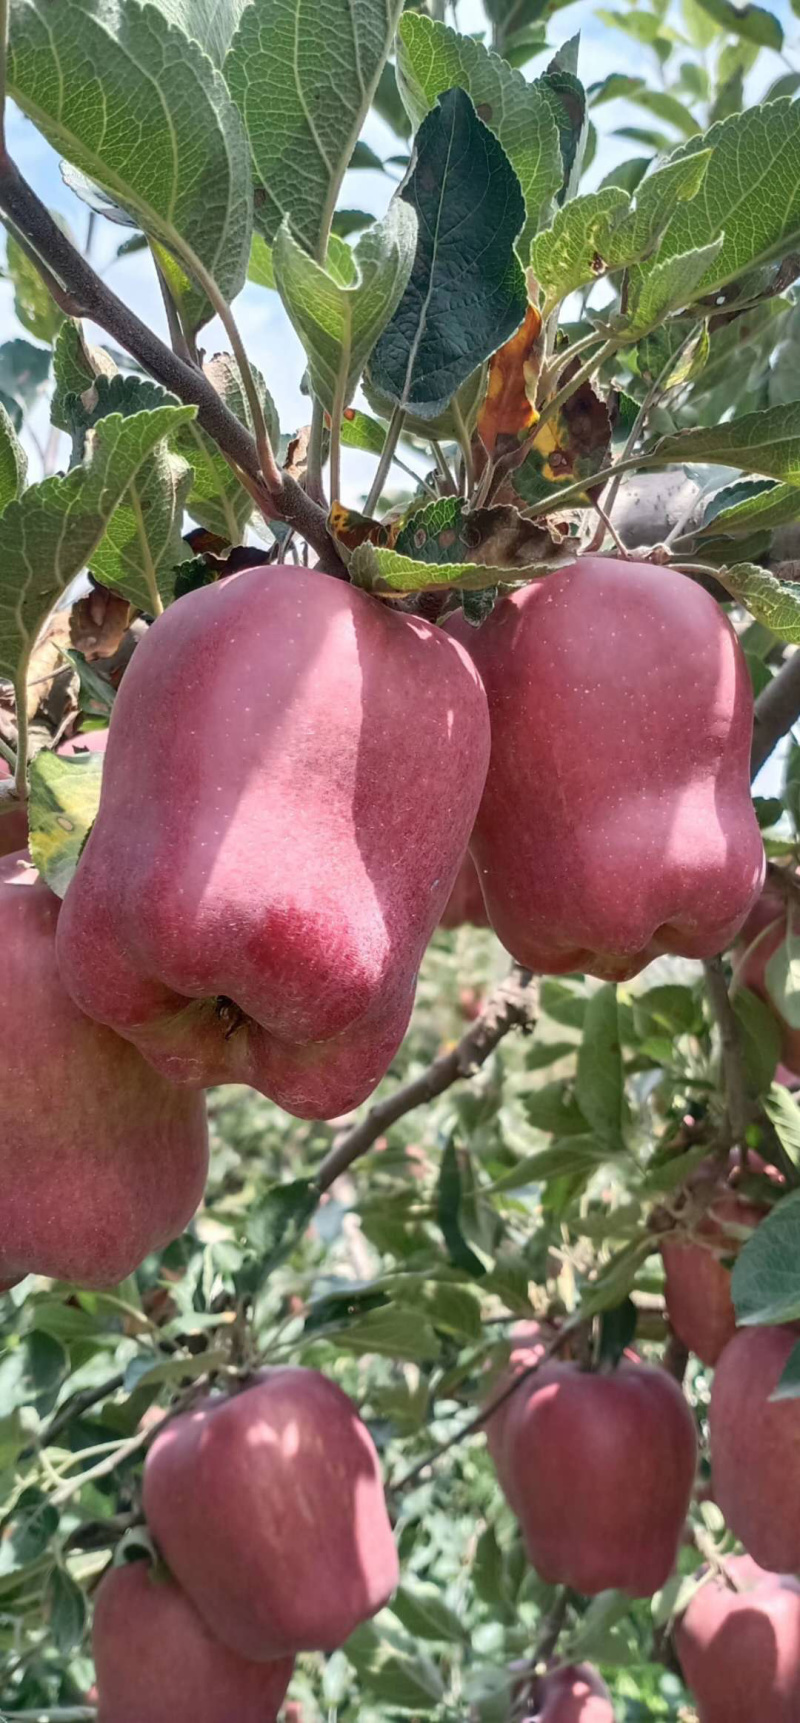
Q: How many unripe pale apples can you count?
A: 0